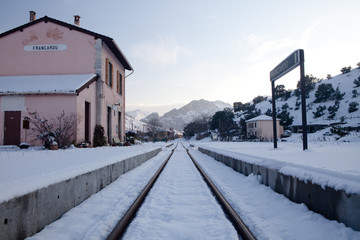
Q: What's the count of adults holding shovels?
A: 0